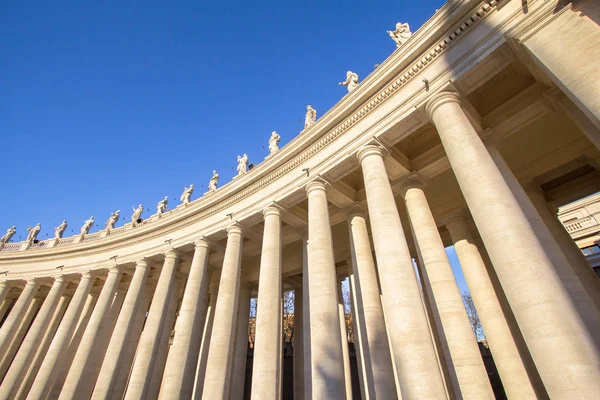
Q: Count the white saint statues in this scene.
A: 14